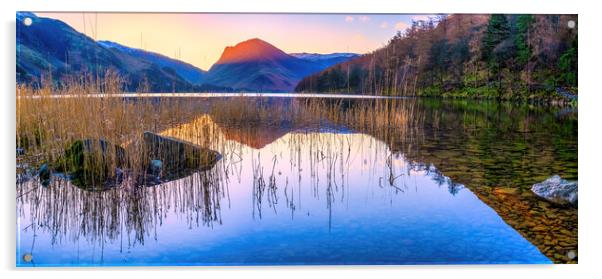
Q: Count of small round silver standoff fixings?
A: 4